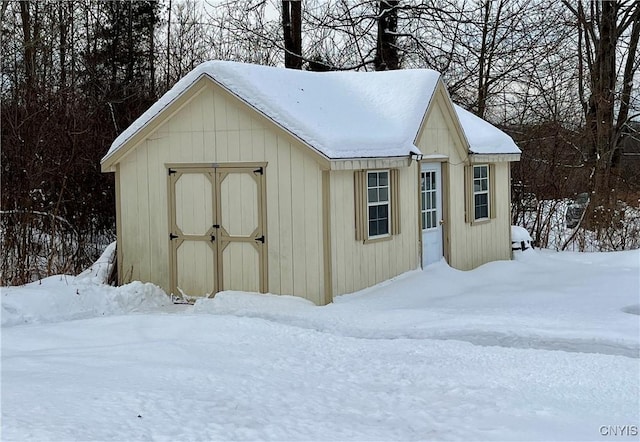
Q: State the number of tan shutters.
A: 4